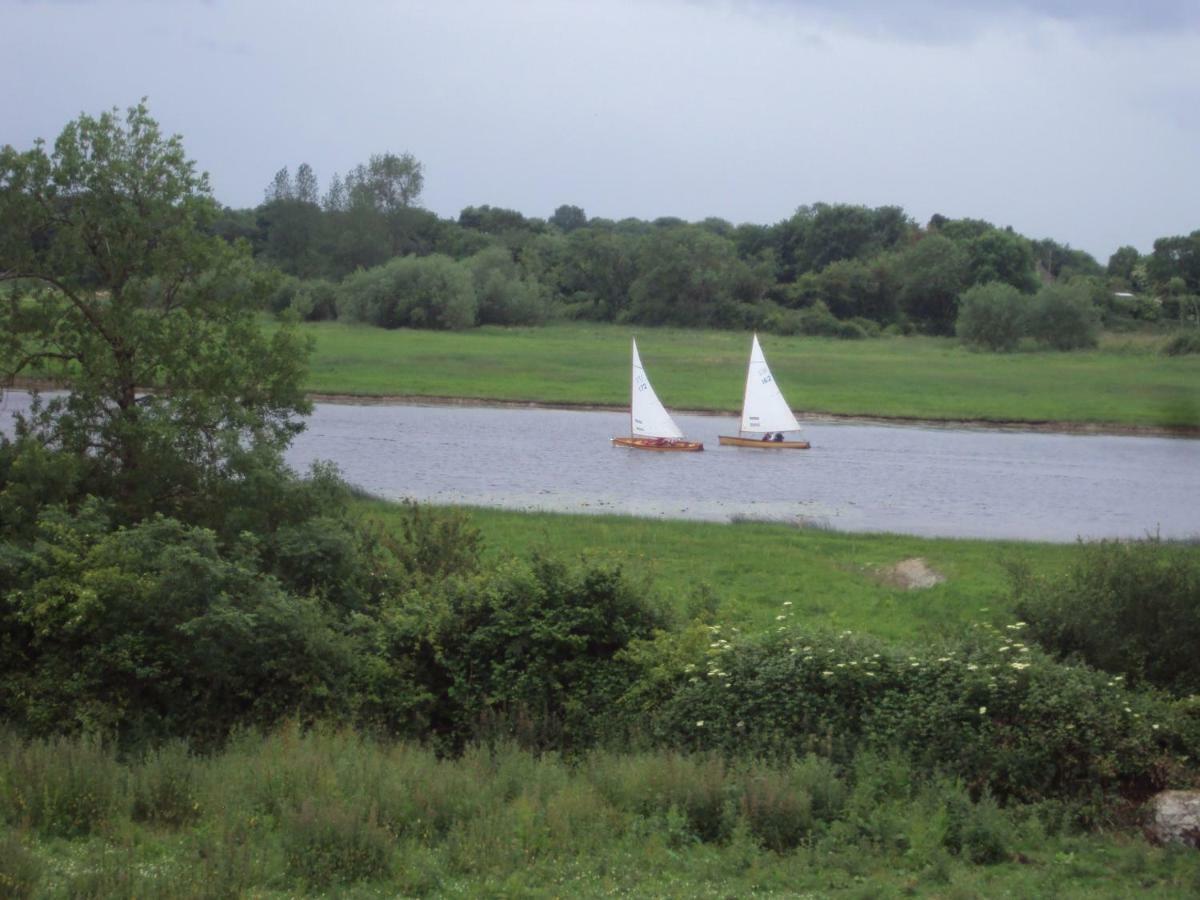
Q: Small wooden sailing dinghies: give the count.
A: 2